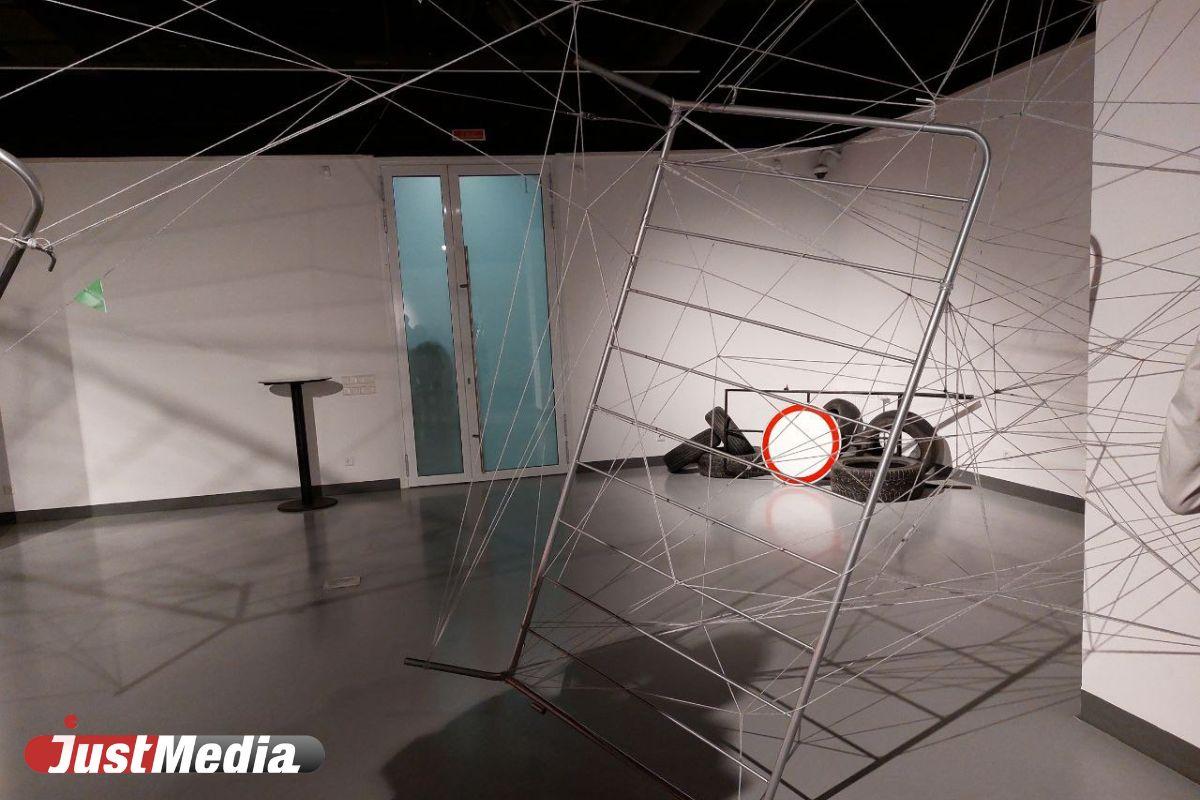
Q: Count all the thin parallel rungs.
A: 9